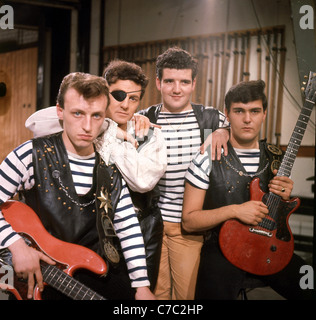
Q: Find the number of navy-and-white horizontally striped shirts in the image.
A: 3